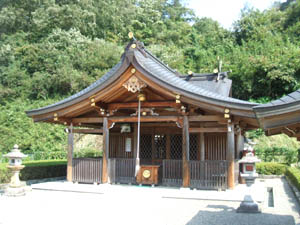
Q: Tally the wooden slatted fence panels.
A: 4